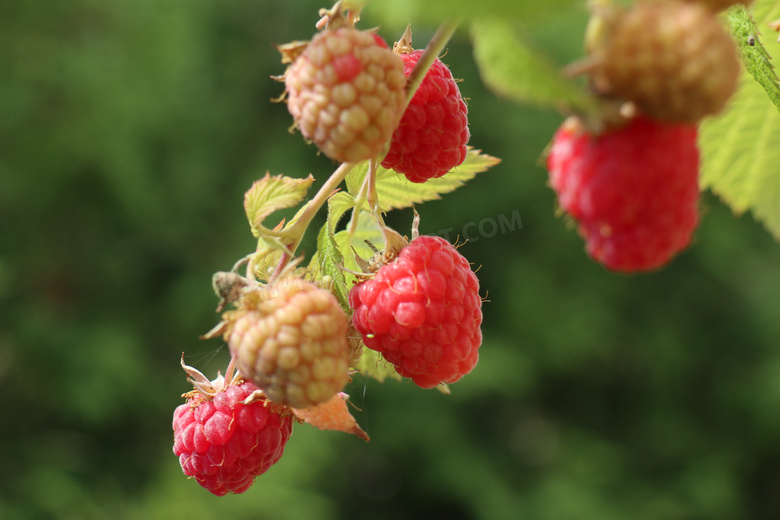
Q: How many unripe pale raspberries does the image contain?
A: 3